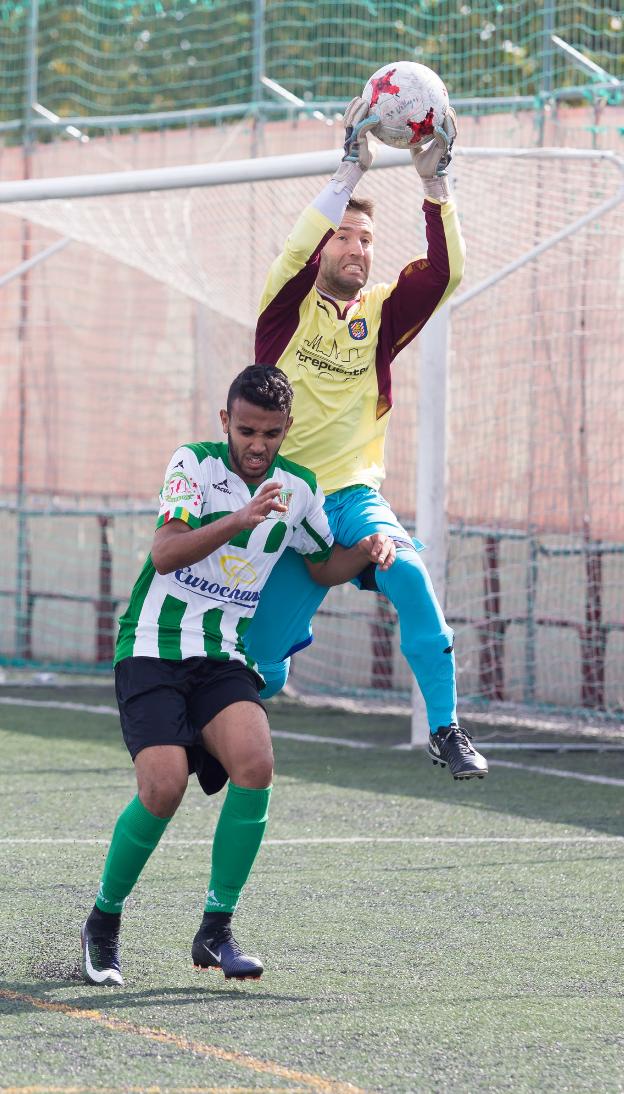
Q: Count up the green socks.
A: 2